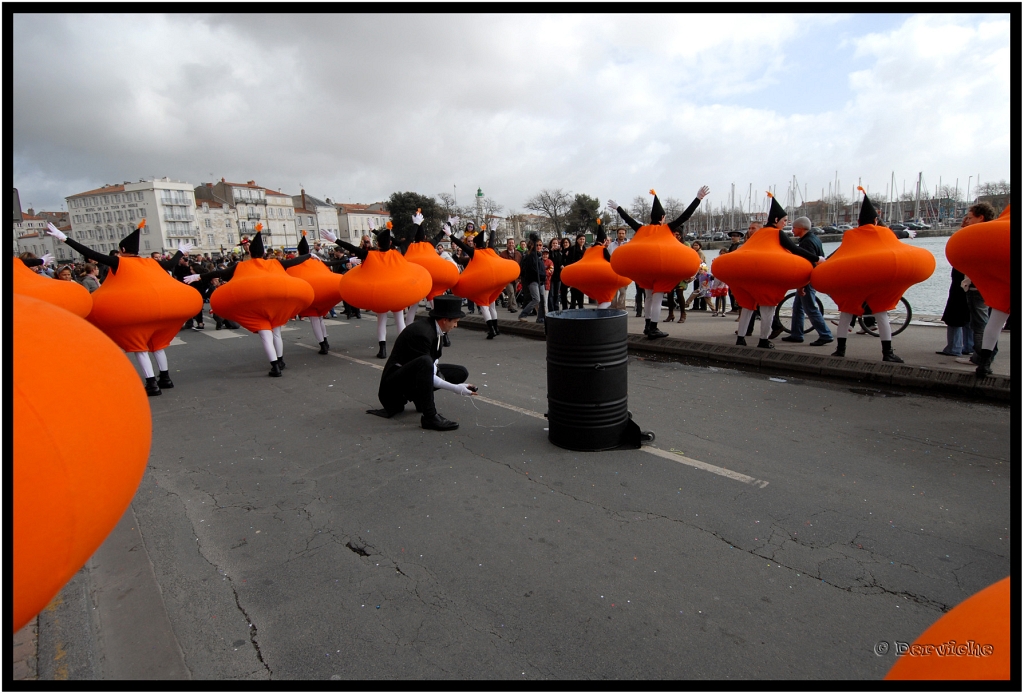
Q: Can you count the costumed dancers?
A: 14